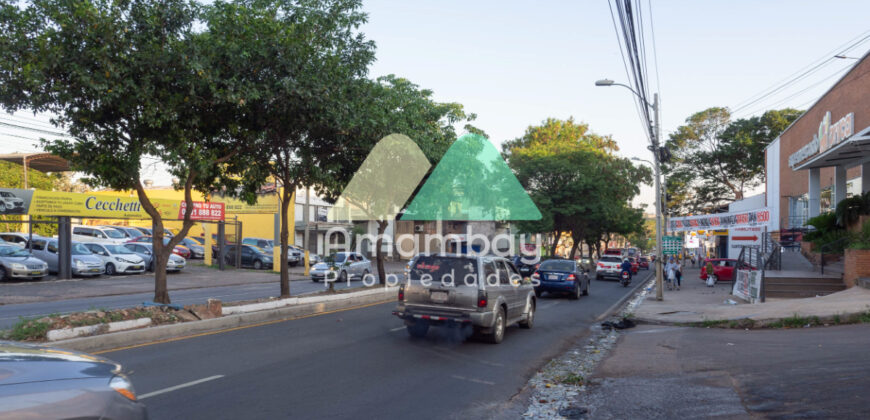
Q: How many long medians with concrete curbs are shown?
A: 1